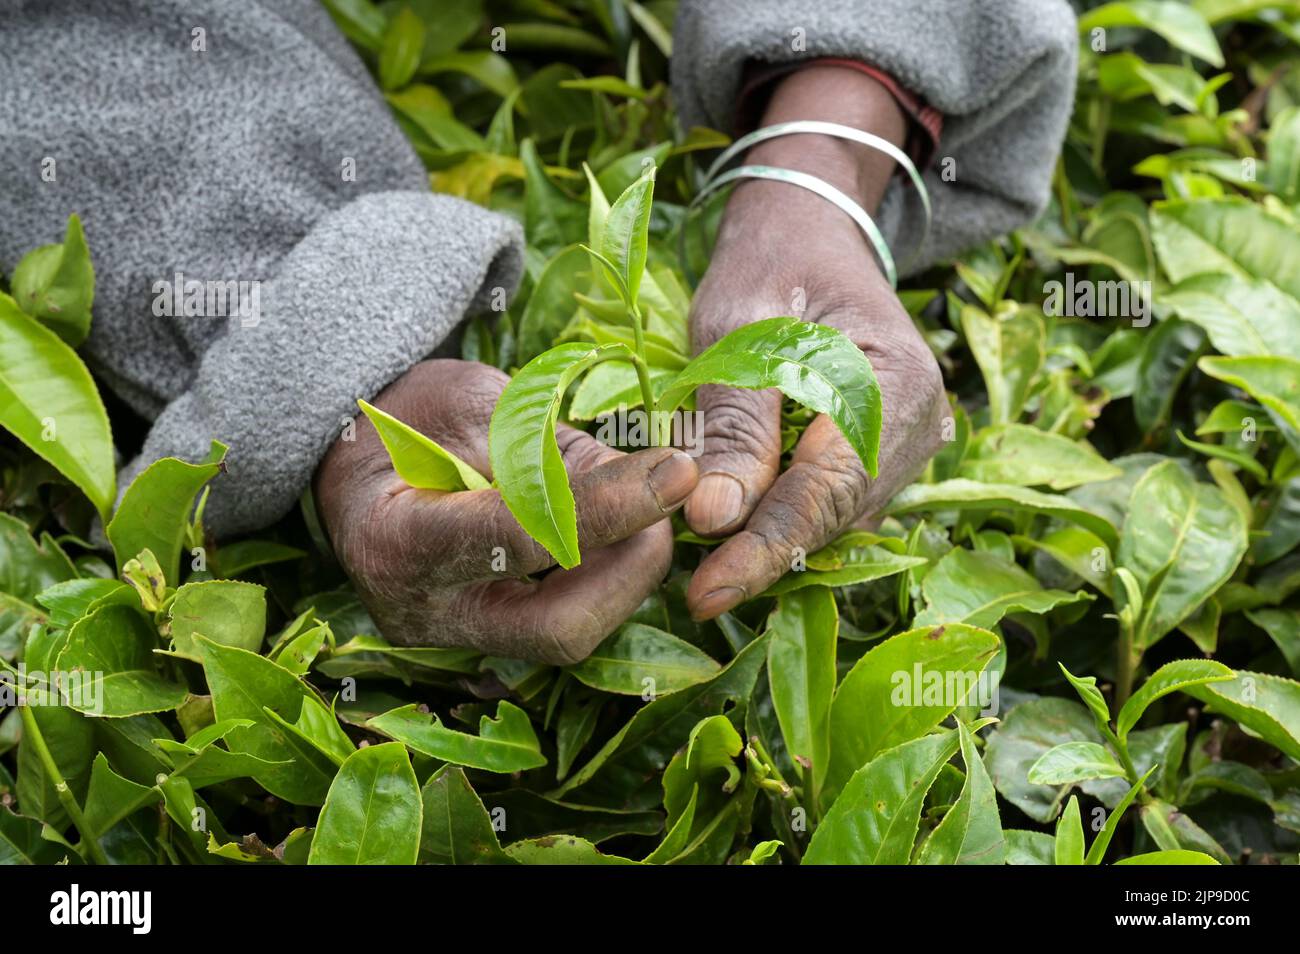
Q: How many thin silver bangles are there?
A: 2